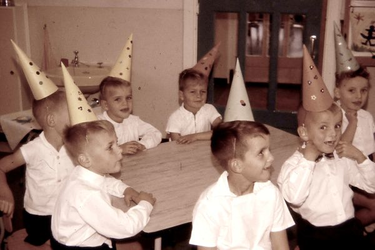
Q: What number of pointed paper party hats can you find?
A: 7